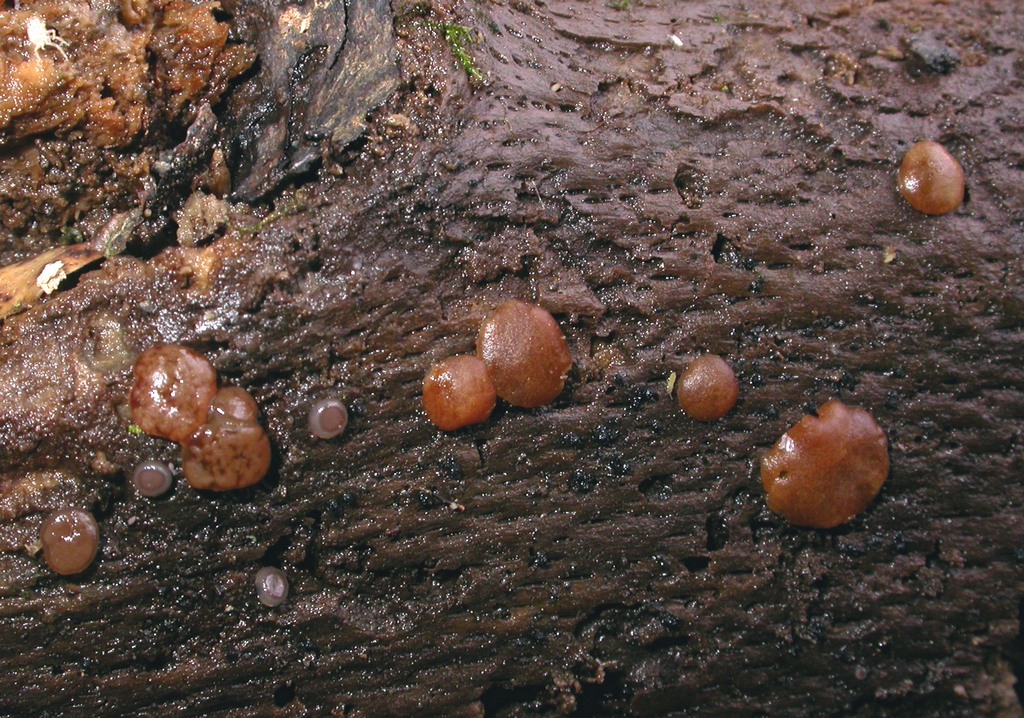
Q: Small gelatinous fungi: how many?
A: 12